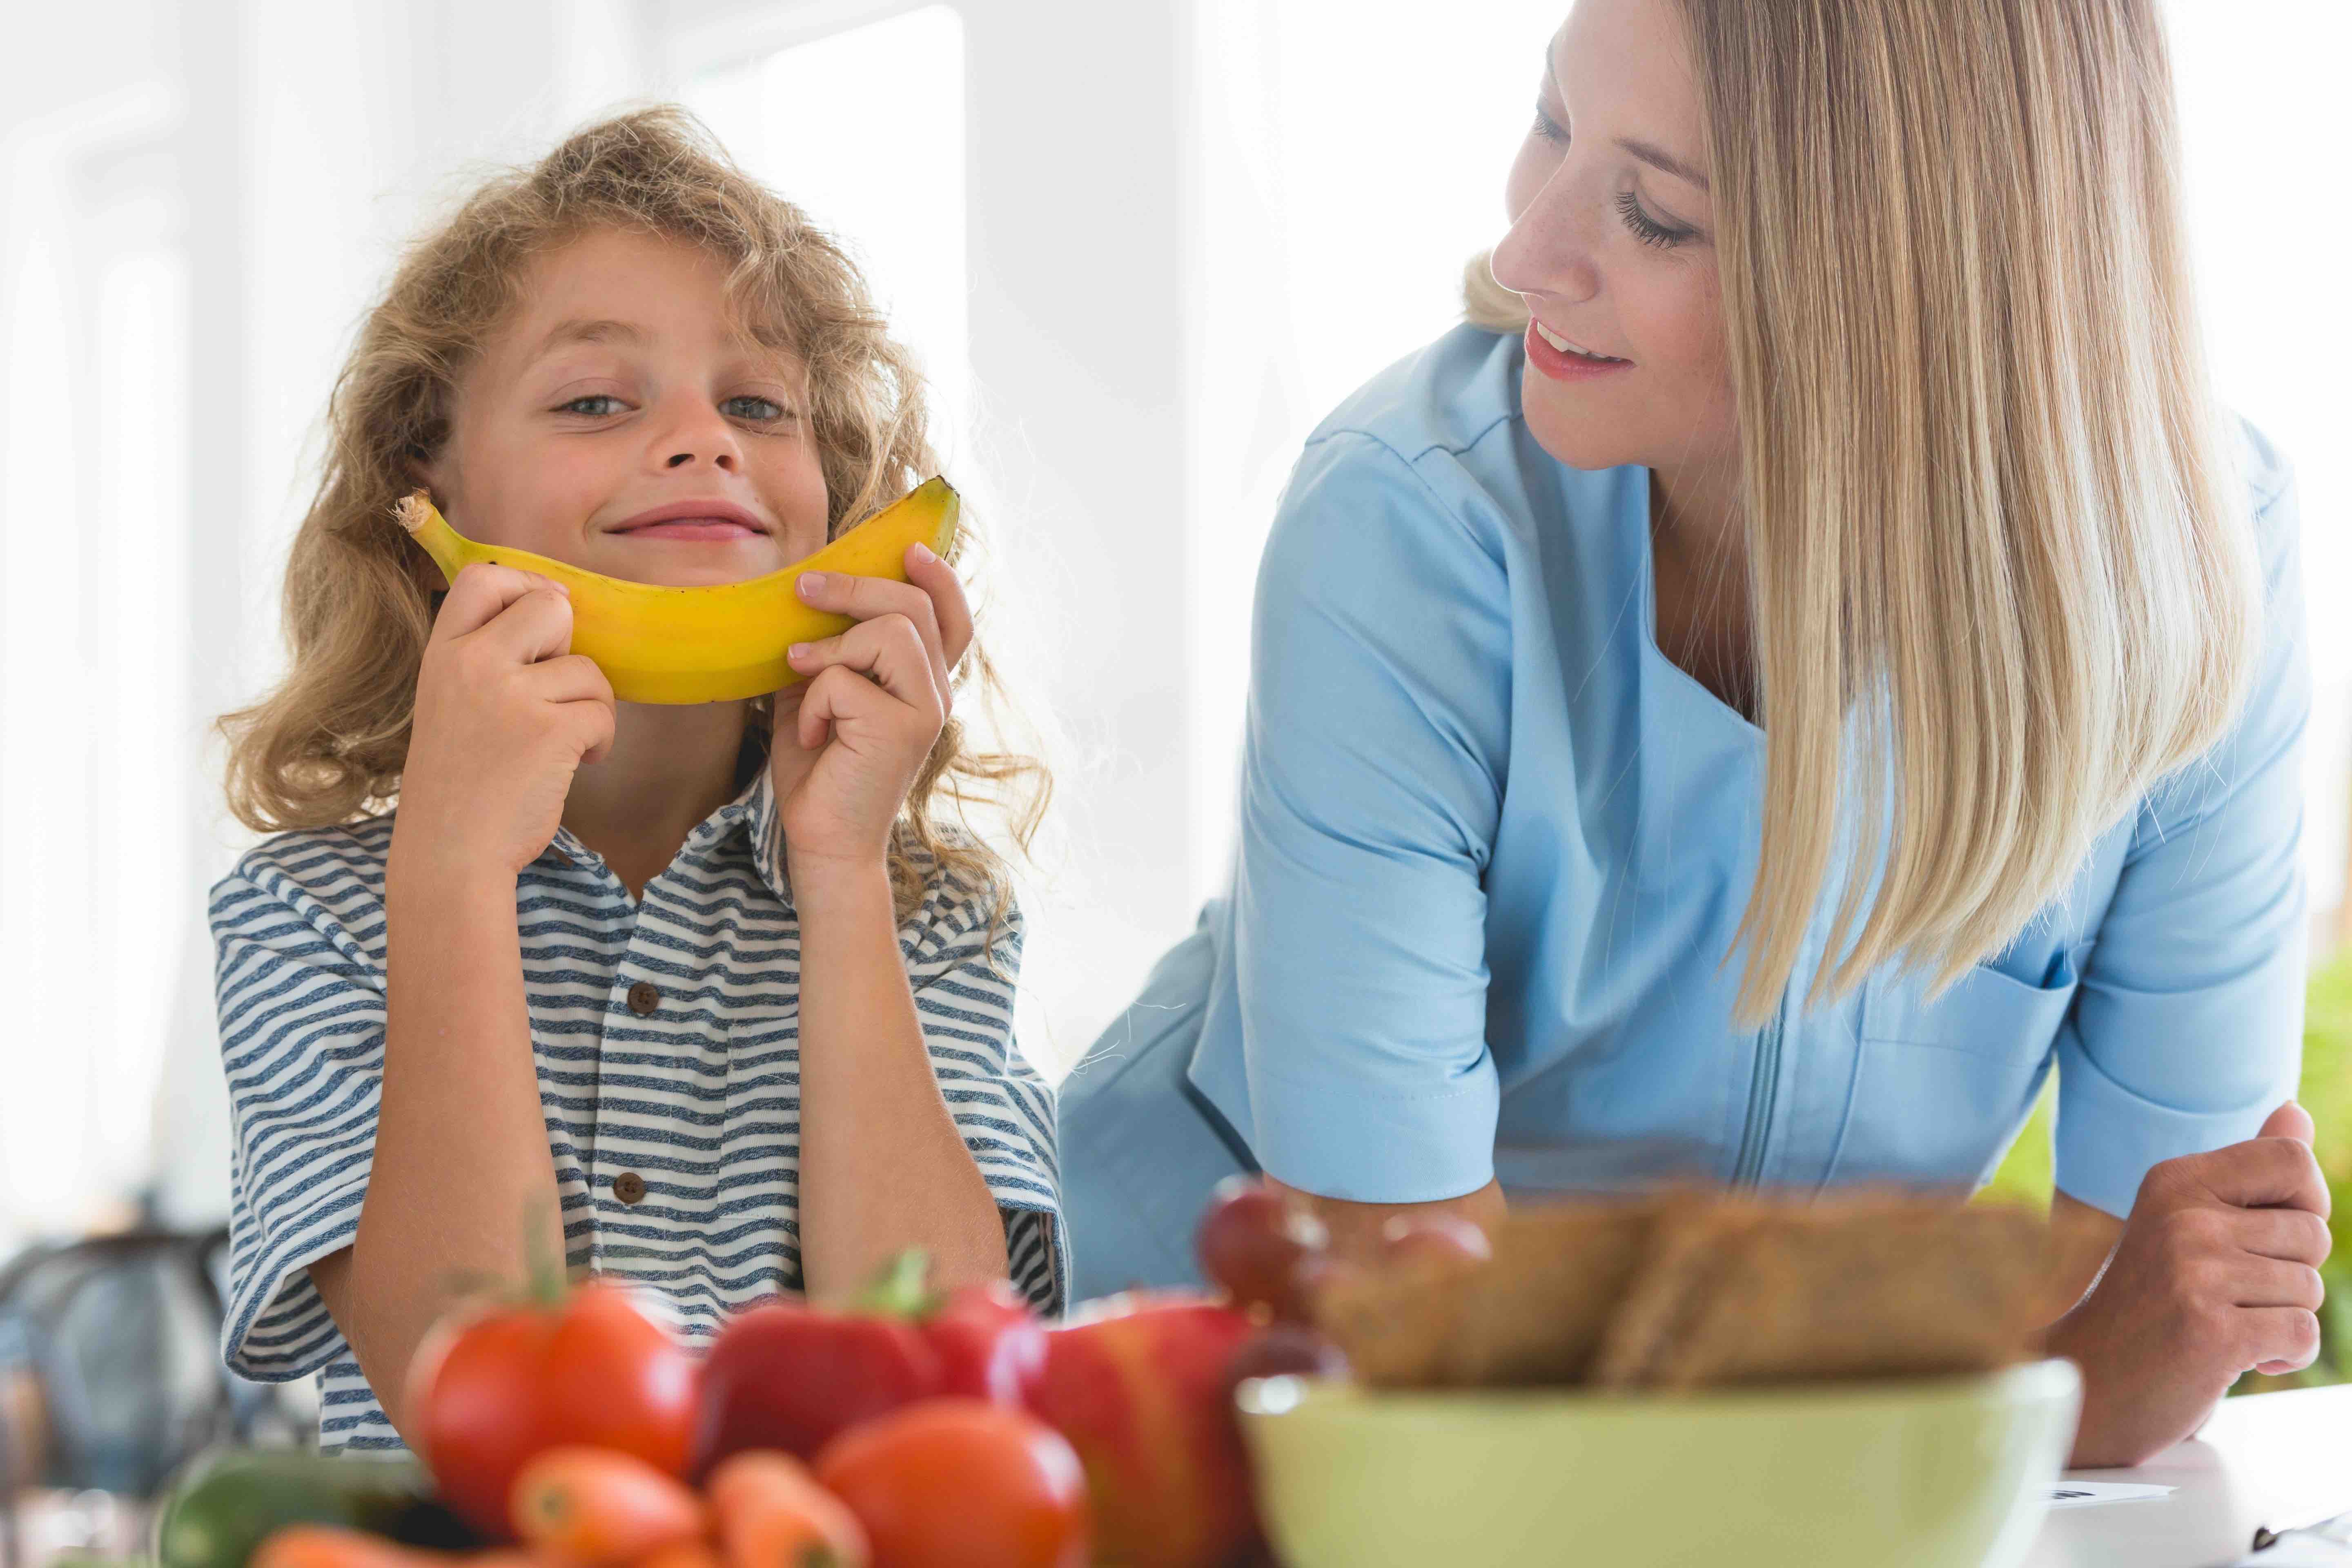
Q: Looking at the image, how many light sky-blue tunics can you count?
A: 1